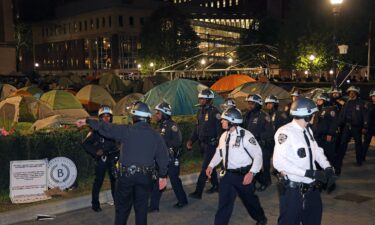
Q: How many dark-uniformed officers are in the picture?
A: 12